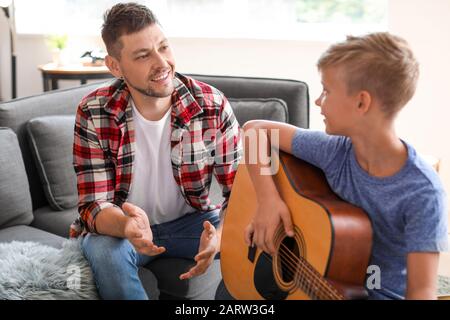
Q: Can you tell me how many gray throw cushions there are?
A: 3